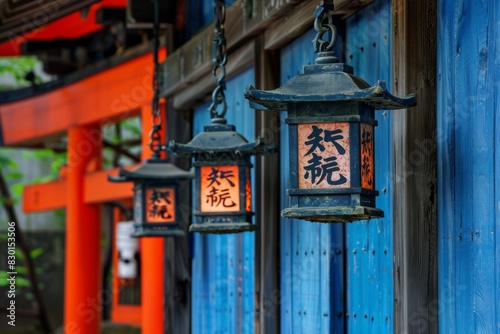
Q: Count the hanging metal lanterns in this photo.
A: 3